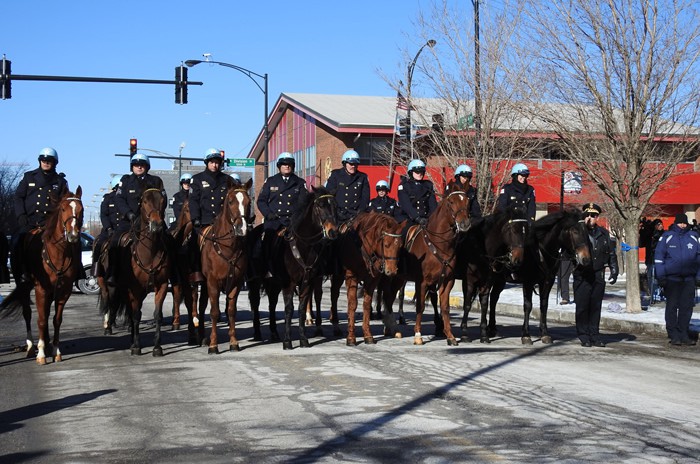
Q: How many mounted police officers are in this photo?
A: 12